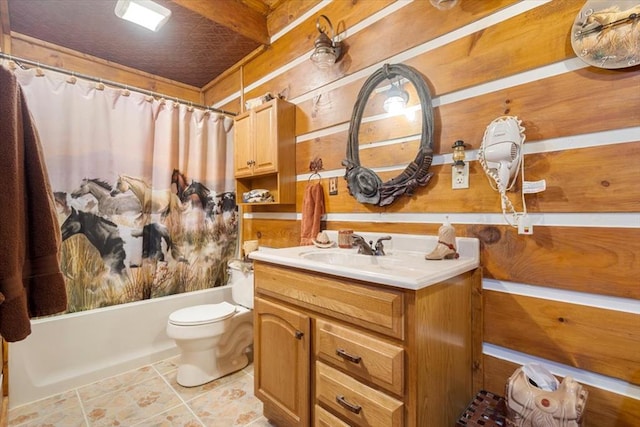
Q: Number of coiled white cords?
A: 1